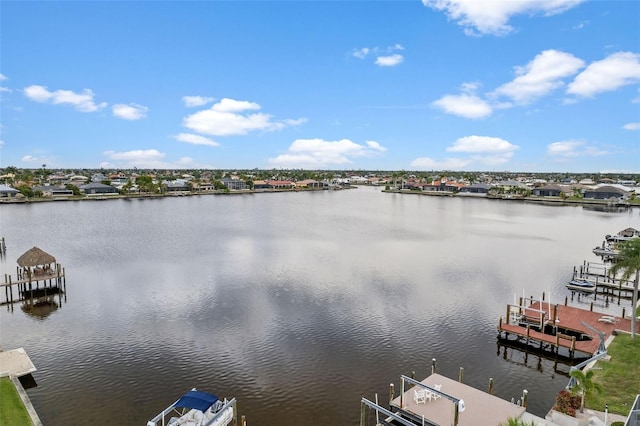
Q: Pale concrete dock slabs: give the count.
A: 2